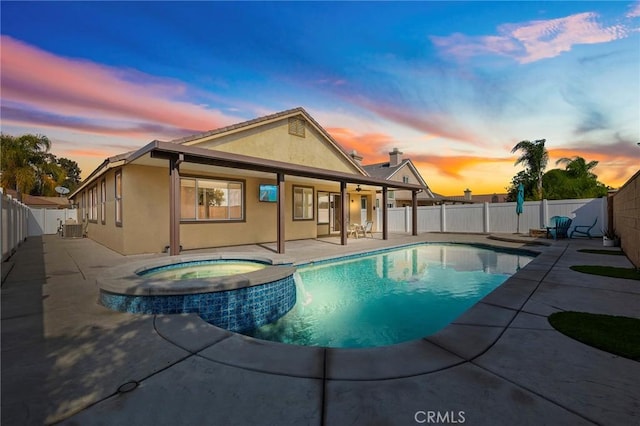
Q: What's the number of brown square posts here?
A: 5